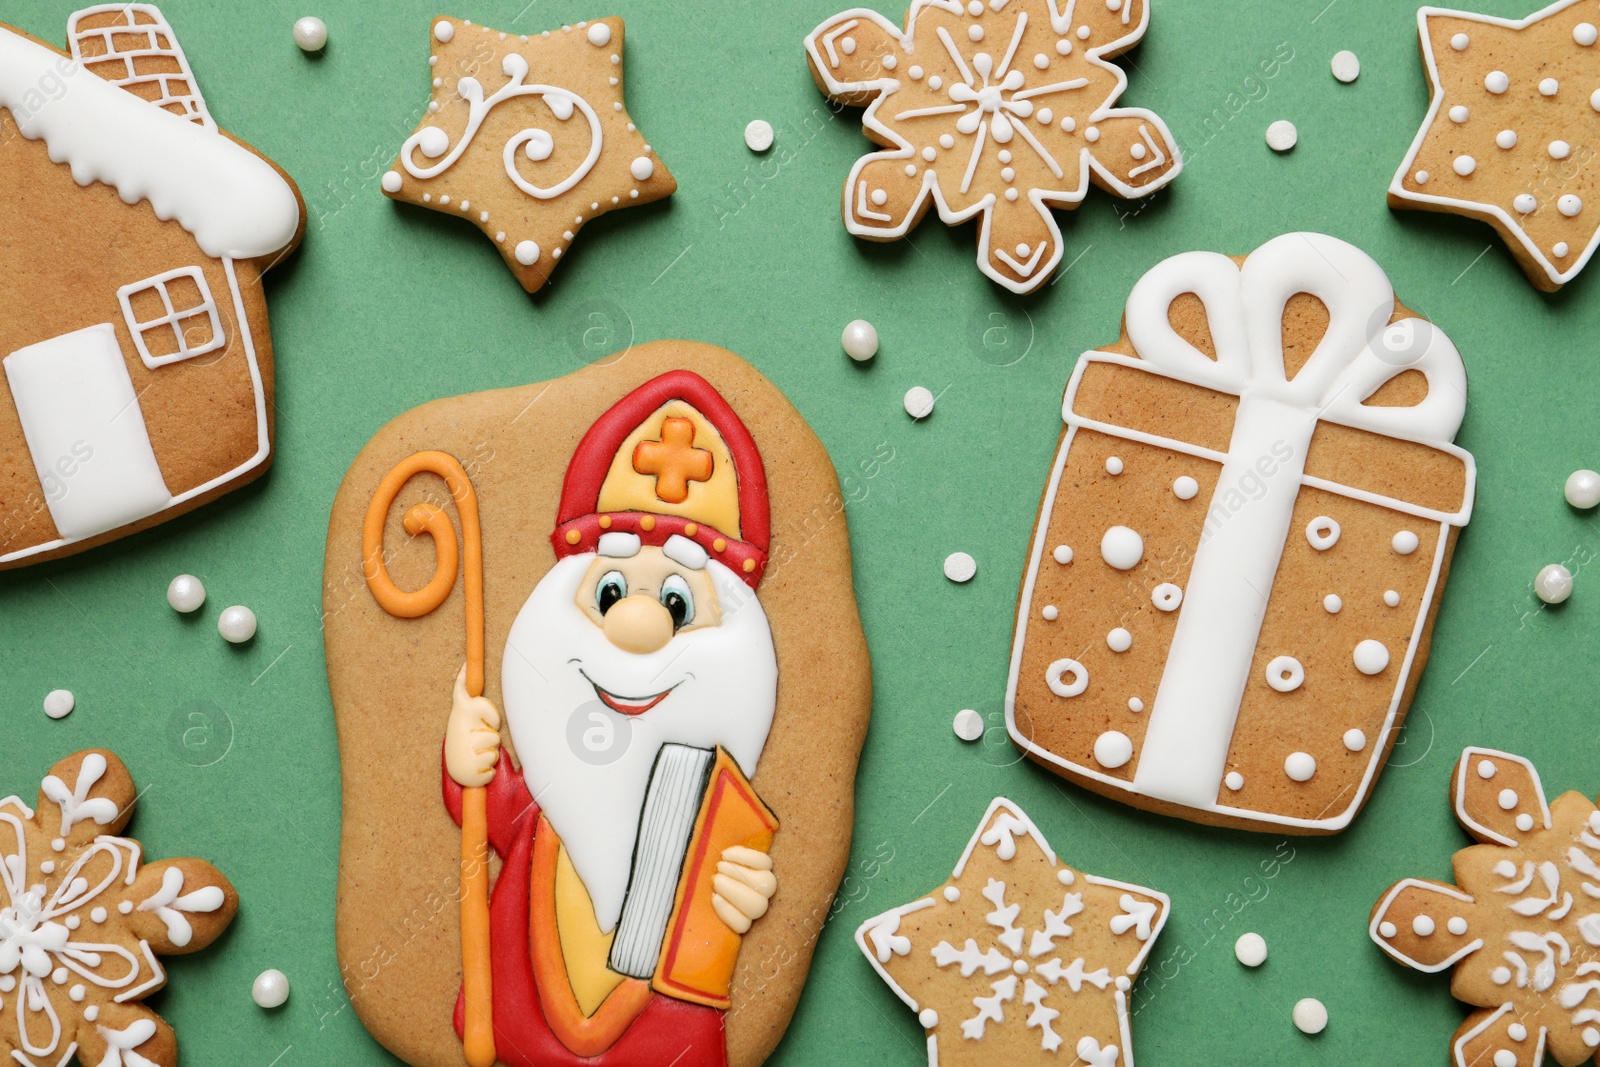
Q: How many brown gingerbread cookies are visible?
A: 9